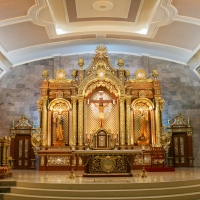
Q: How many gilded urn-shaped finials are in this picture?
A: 6